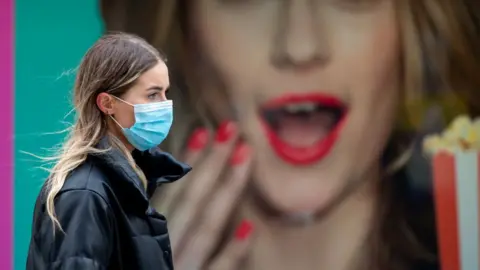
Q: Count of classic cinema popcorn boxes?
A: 1